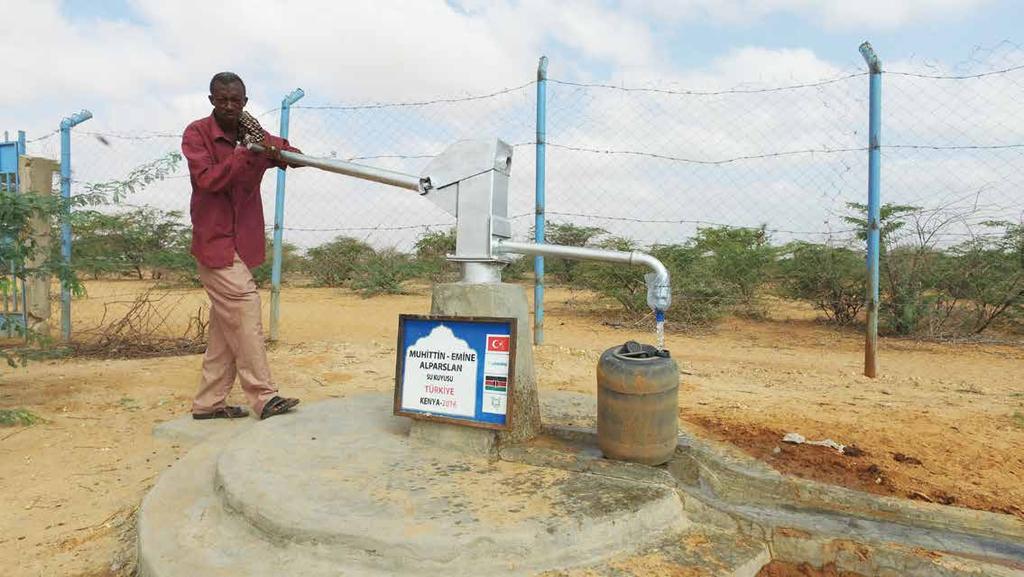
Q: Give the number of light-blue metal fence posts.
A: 4